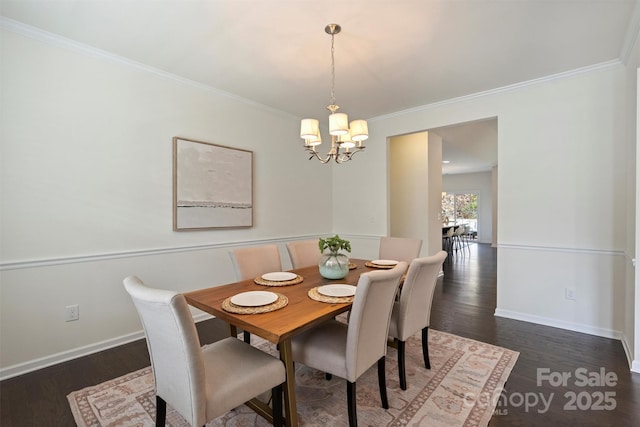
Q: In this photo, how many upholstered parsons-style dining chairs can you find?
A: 6